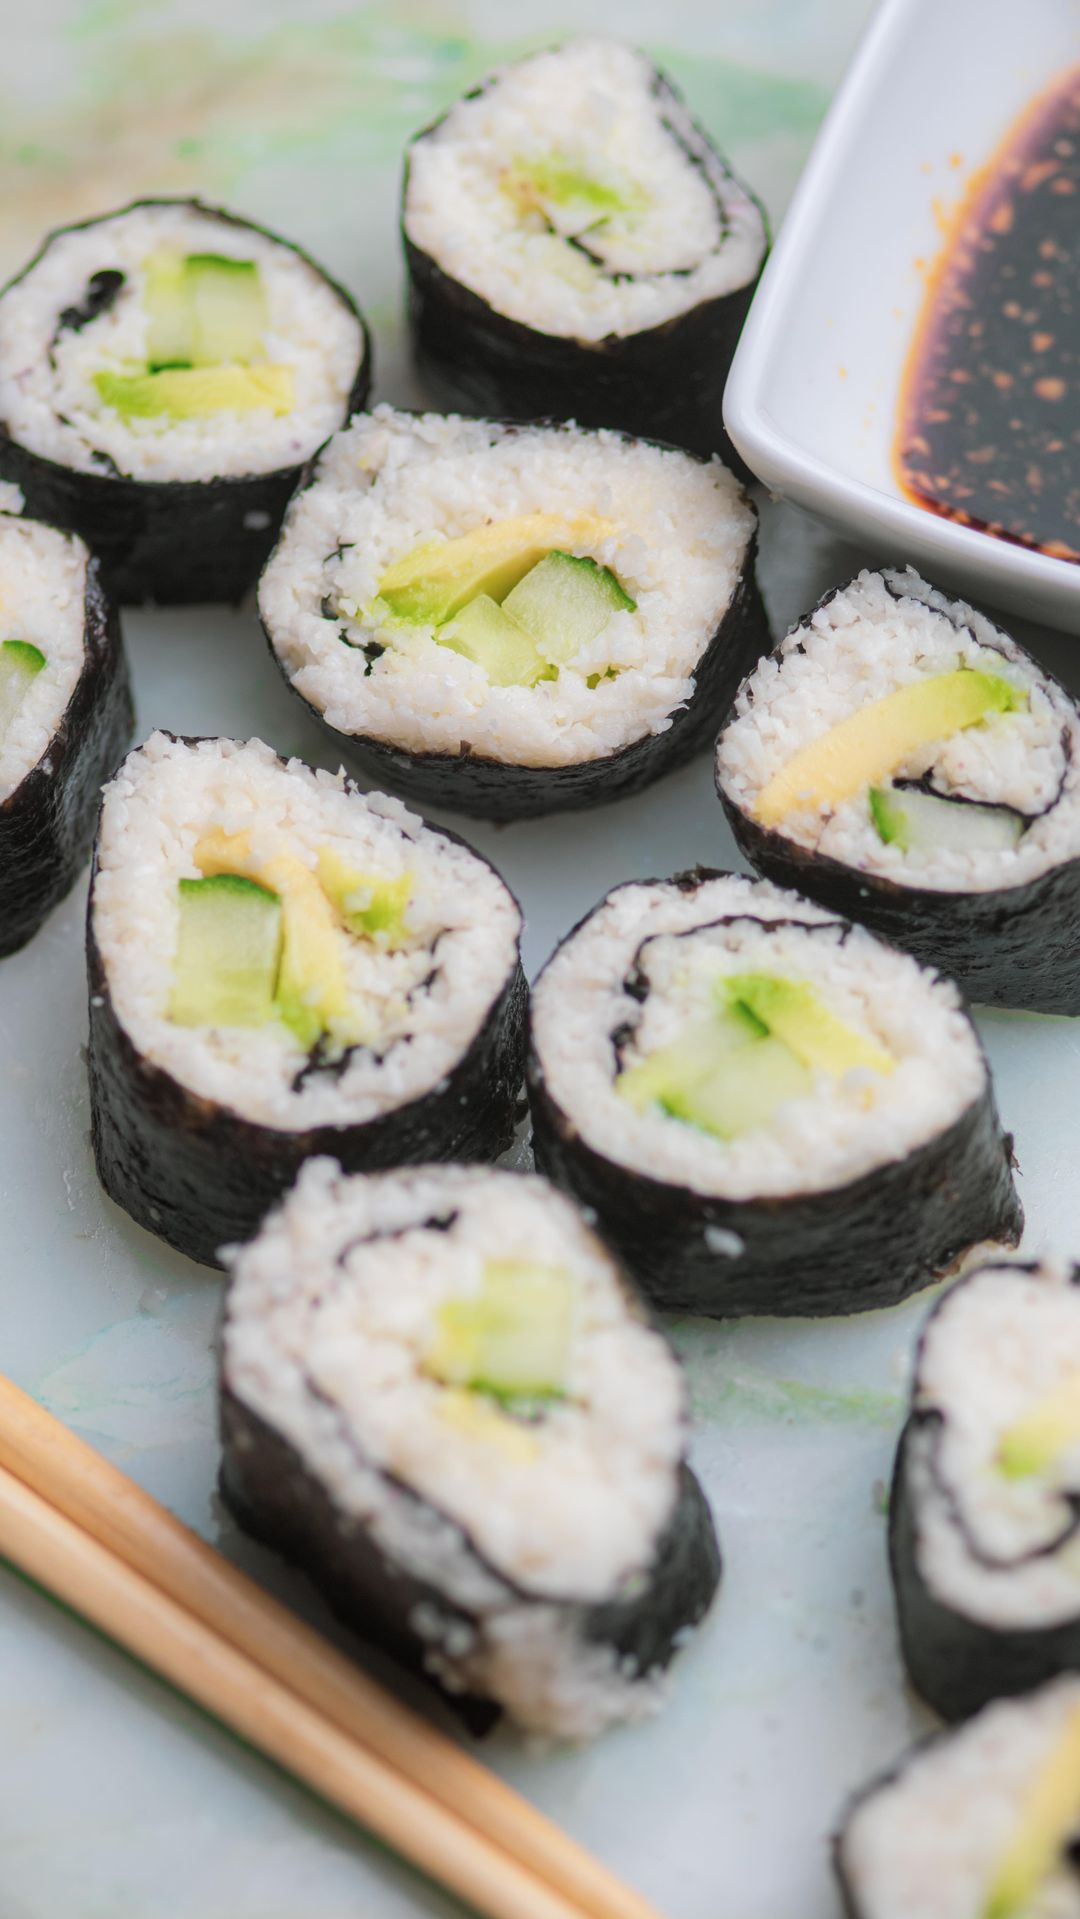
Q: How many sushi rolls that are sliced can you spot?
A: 10